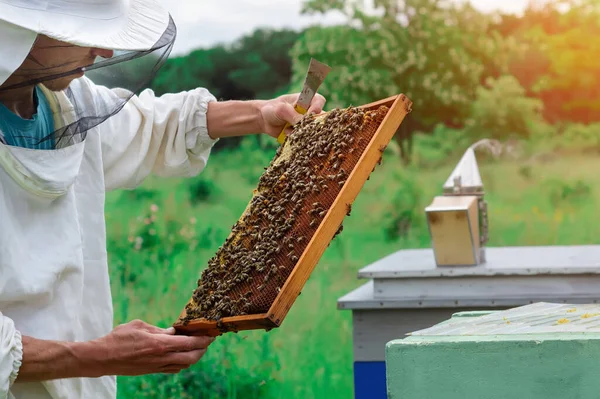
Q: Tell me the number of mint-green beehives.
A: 1